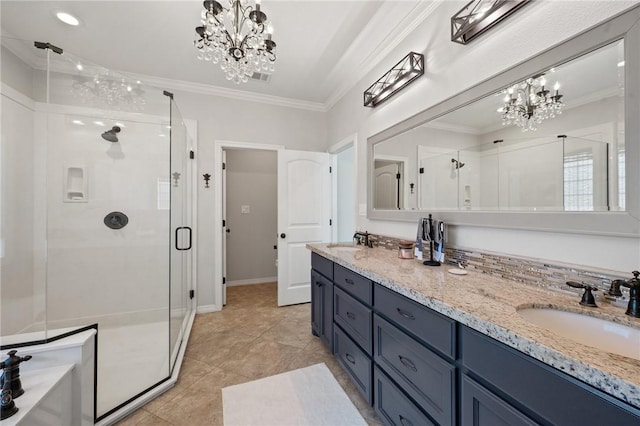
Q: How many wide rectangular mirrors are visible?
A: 1